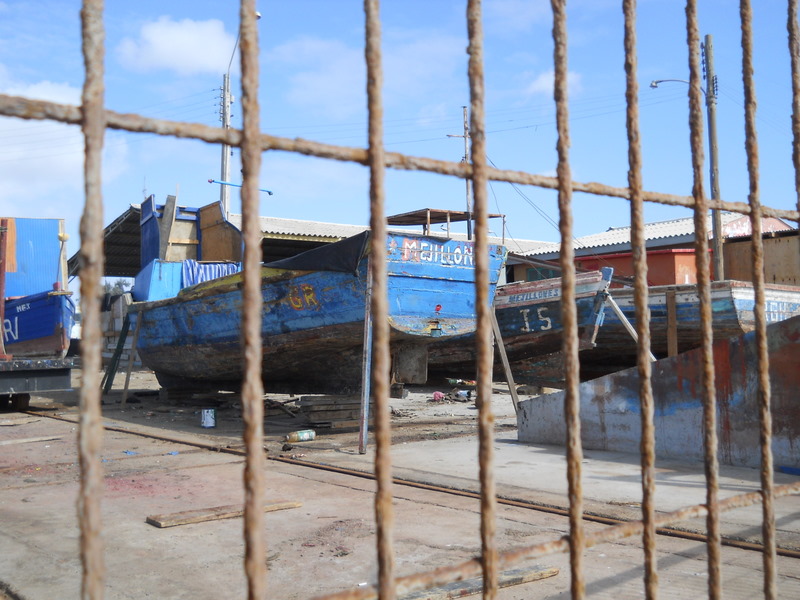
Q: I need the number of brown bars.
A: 11